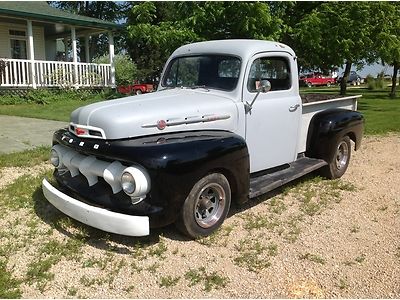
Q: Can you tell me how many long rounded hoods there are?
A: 1